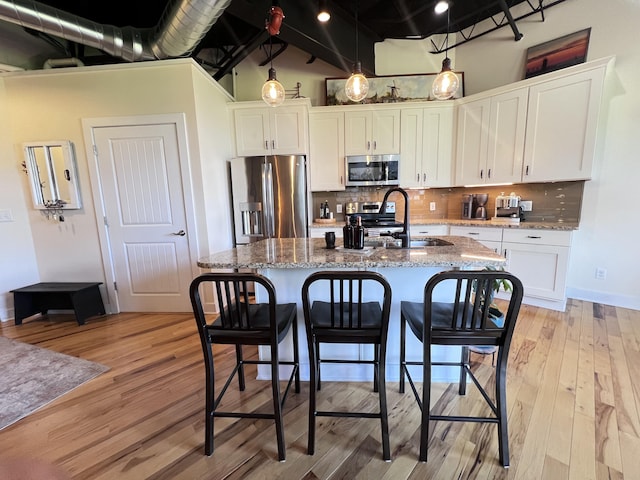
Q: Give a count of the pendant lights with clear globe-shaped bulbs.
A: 3